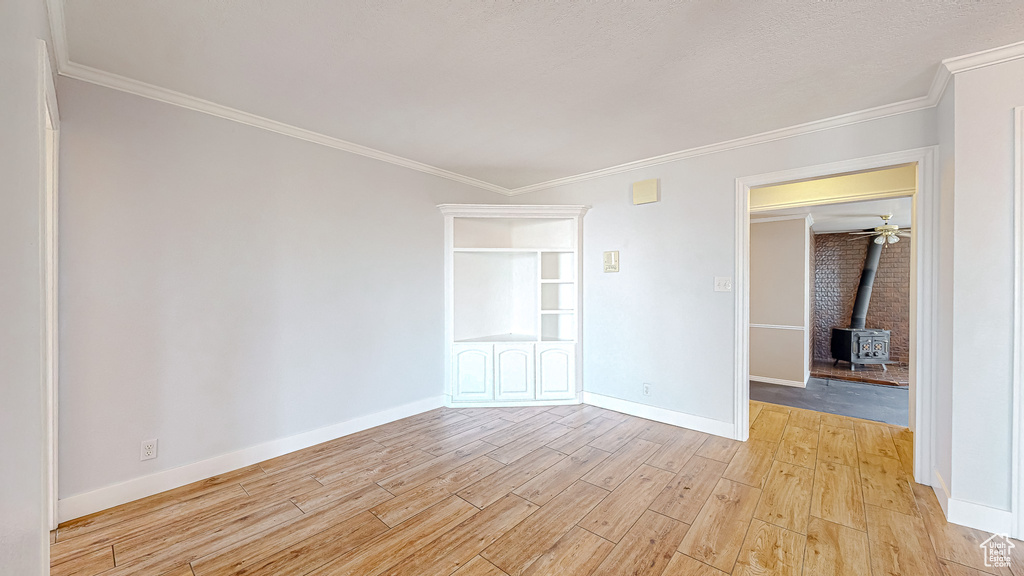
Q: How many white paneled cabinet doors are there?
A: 3